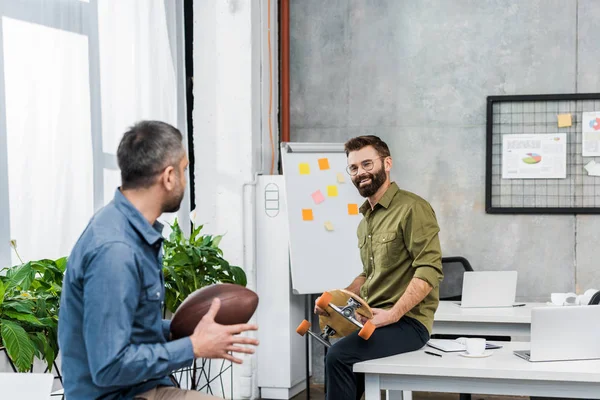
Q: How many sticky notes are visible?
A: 9